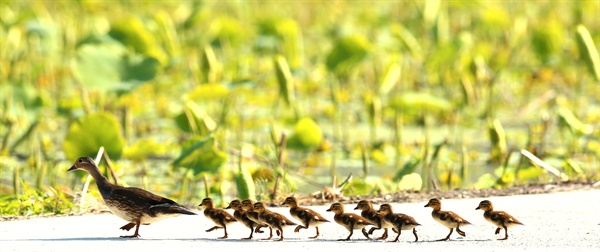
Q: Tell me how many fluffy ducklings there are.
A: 10